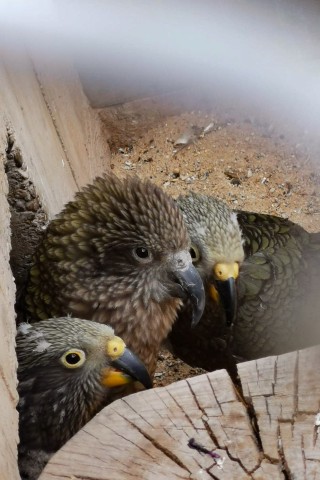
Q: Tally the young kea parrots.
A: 2